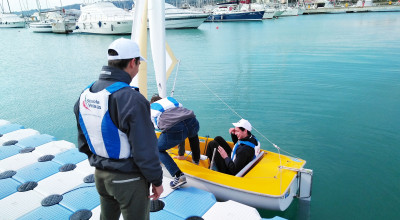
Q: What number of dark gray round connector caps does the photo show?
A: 12